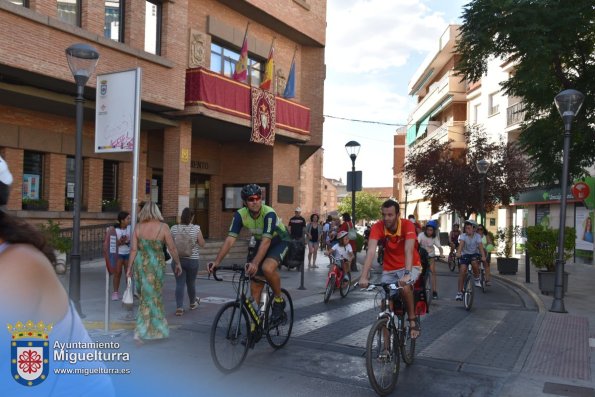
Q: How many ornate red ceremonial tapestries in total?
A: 1